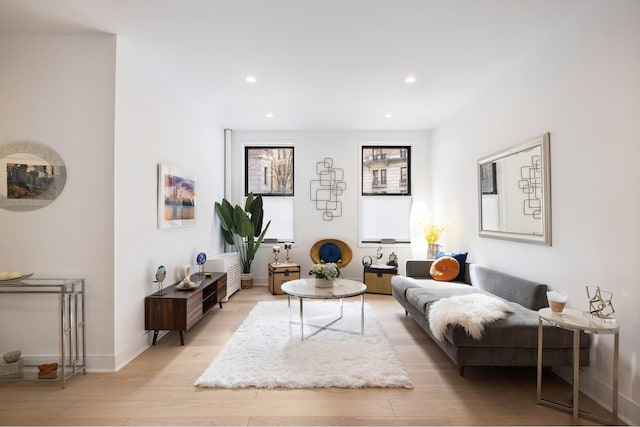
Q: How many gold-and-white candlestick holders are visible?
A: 2